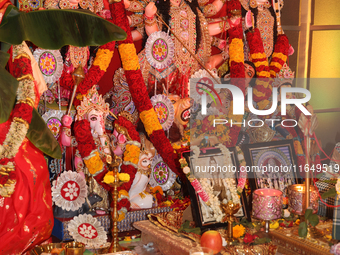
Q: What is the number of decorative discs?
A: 8